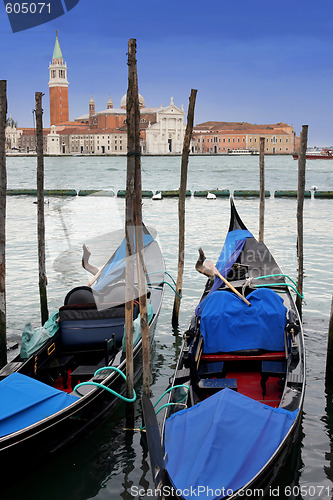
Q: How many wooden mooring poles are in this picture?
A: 8